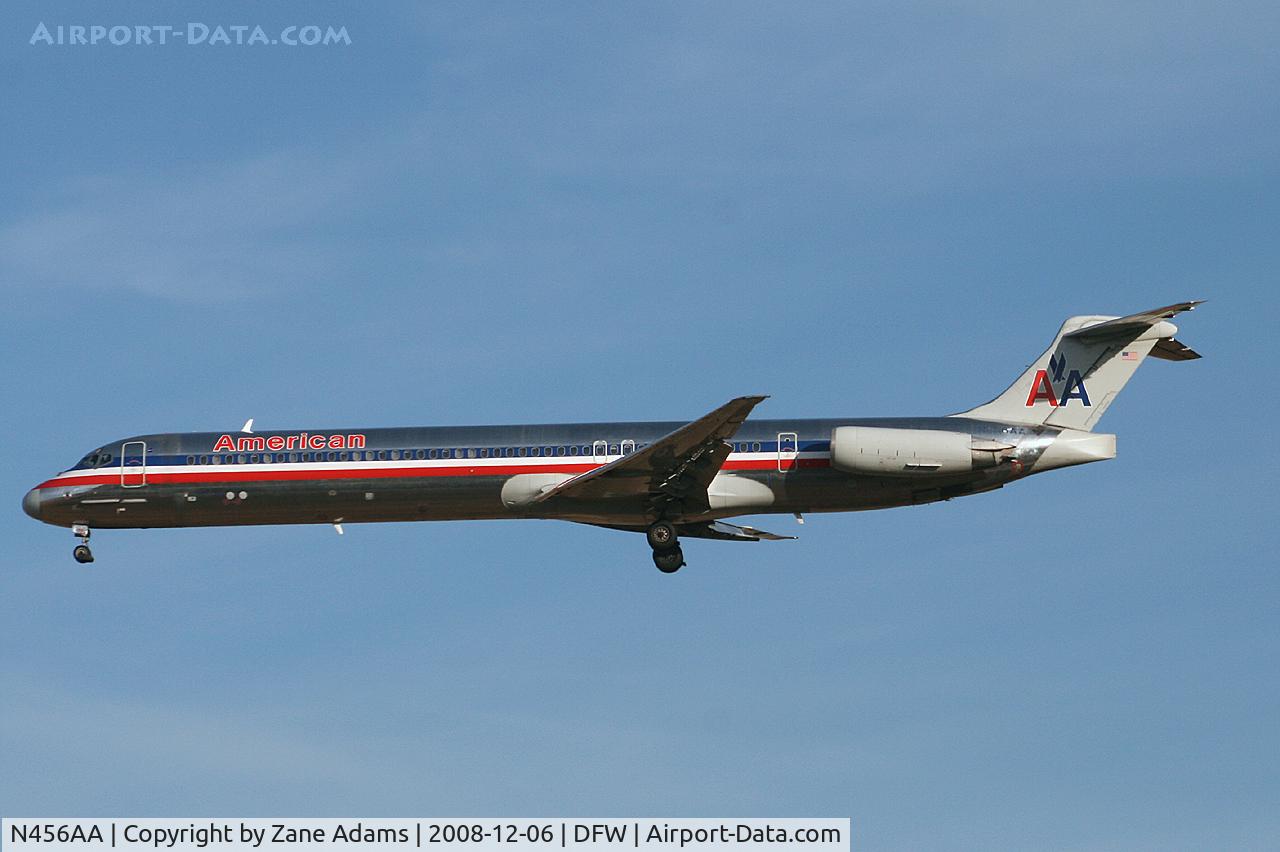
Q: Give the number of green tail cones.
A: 0